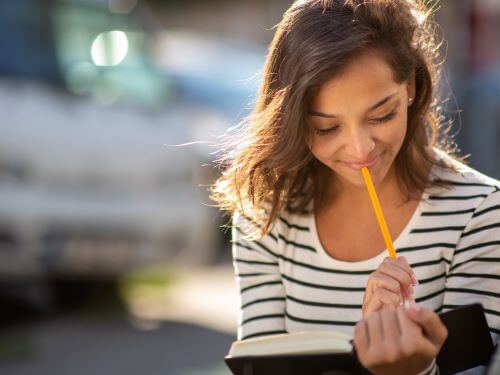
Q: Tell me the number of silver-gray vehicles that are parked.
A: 1